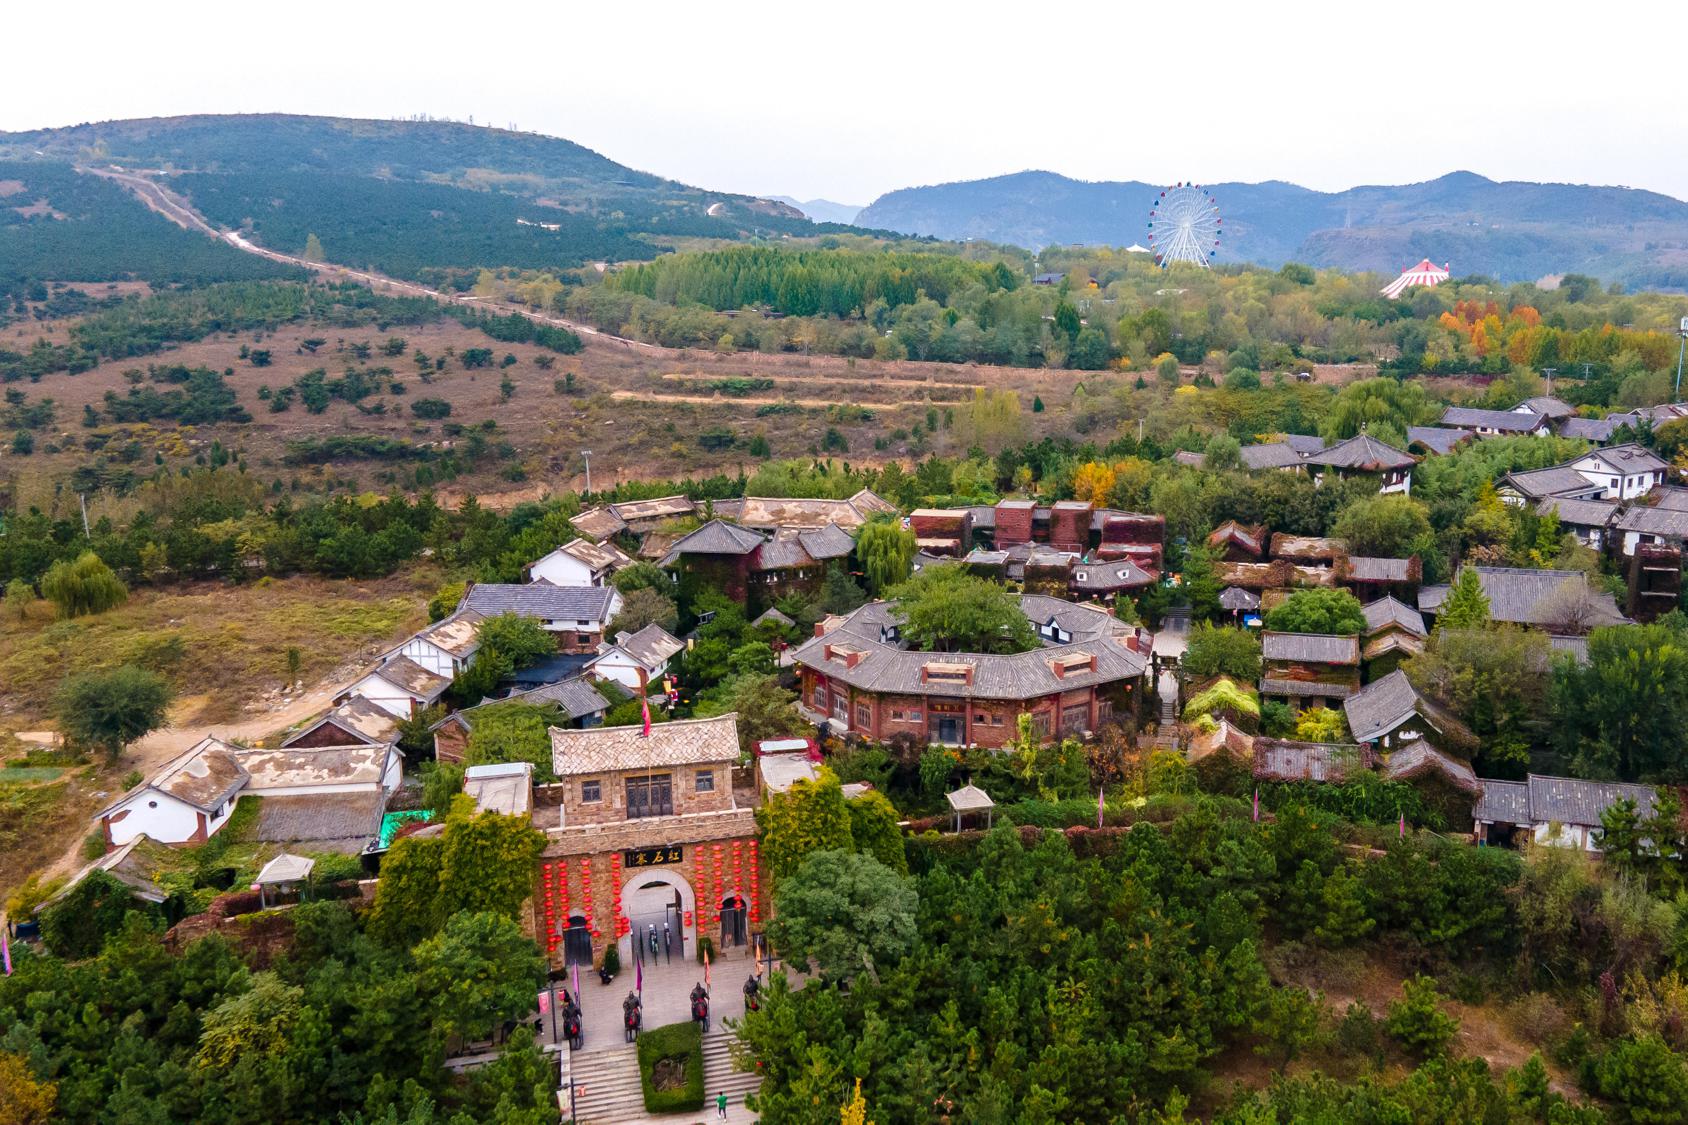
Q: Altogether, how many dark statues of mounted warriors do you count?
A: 4